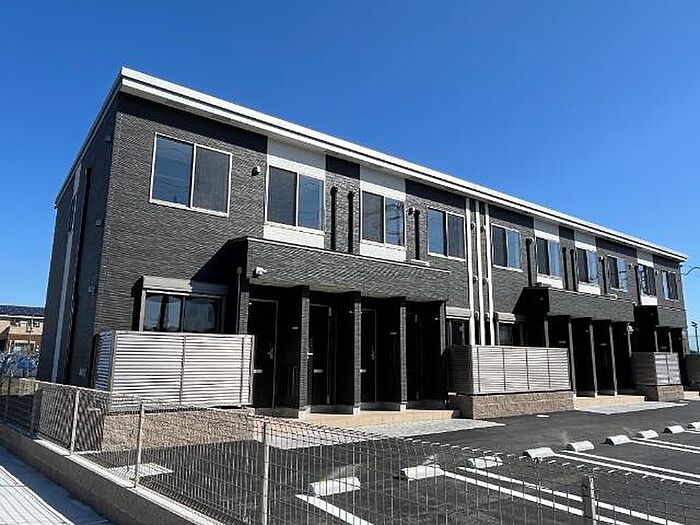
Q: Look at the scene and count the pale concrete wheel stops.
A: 9